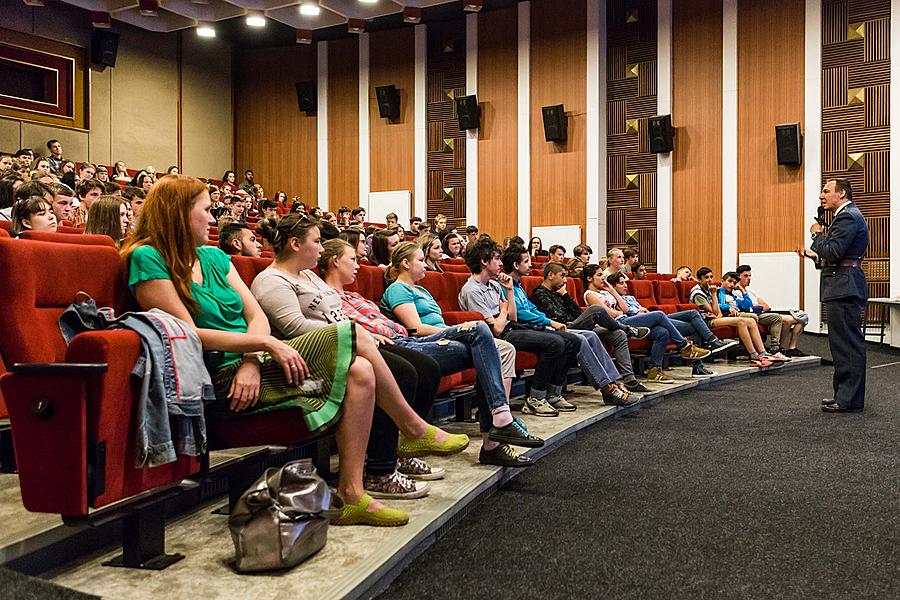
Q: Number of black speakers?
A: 7